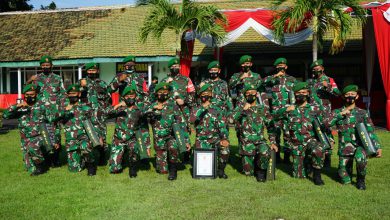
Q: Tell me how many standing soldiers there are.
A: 8